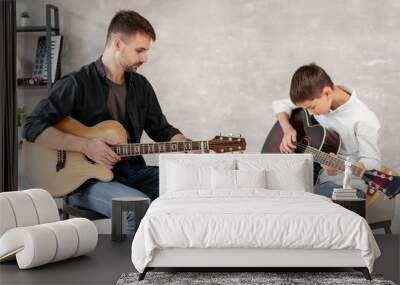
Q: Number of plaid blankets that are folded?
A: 0